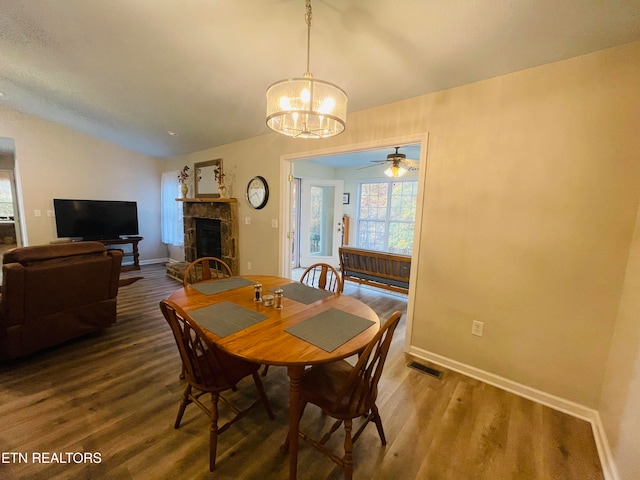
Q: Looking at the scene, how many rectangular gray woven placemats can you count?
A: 4